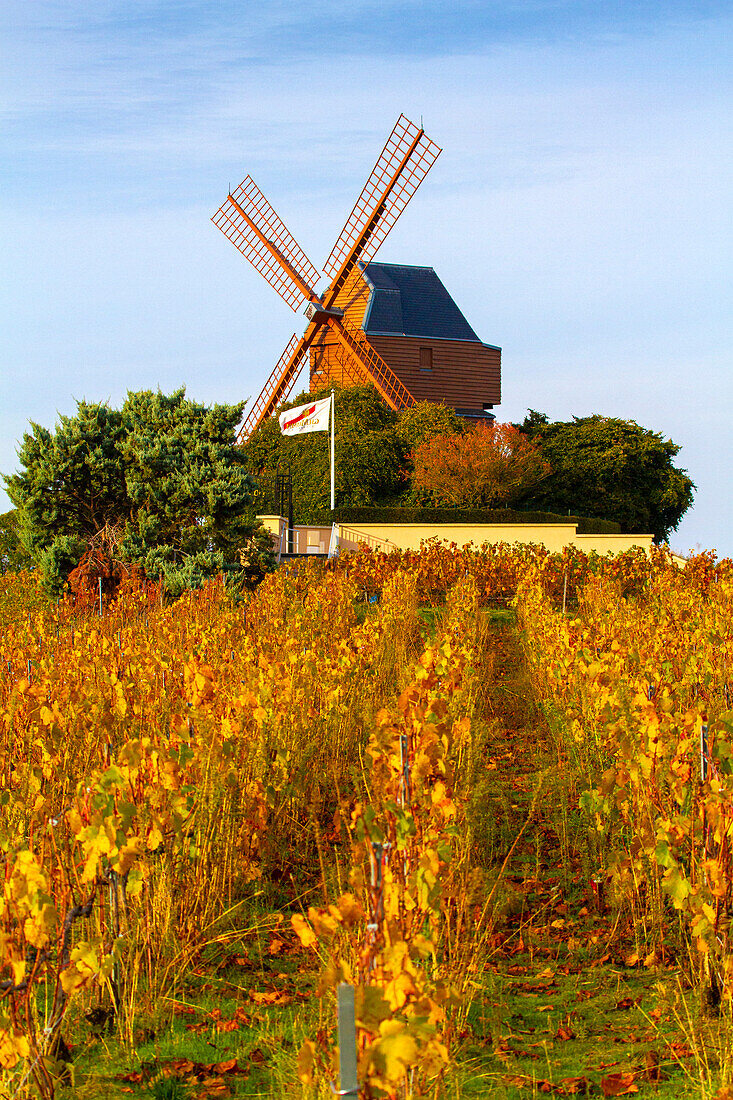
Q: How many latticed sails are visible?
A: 4